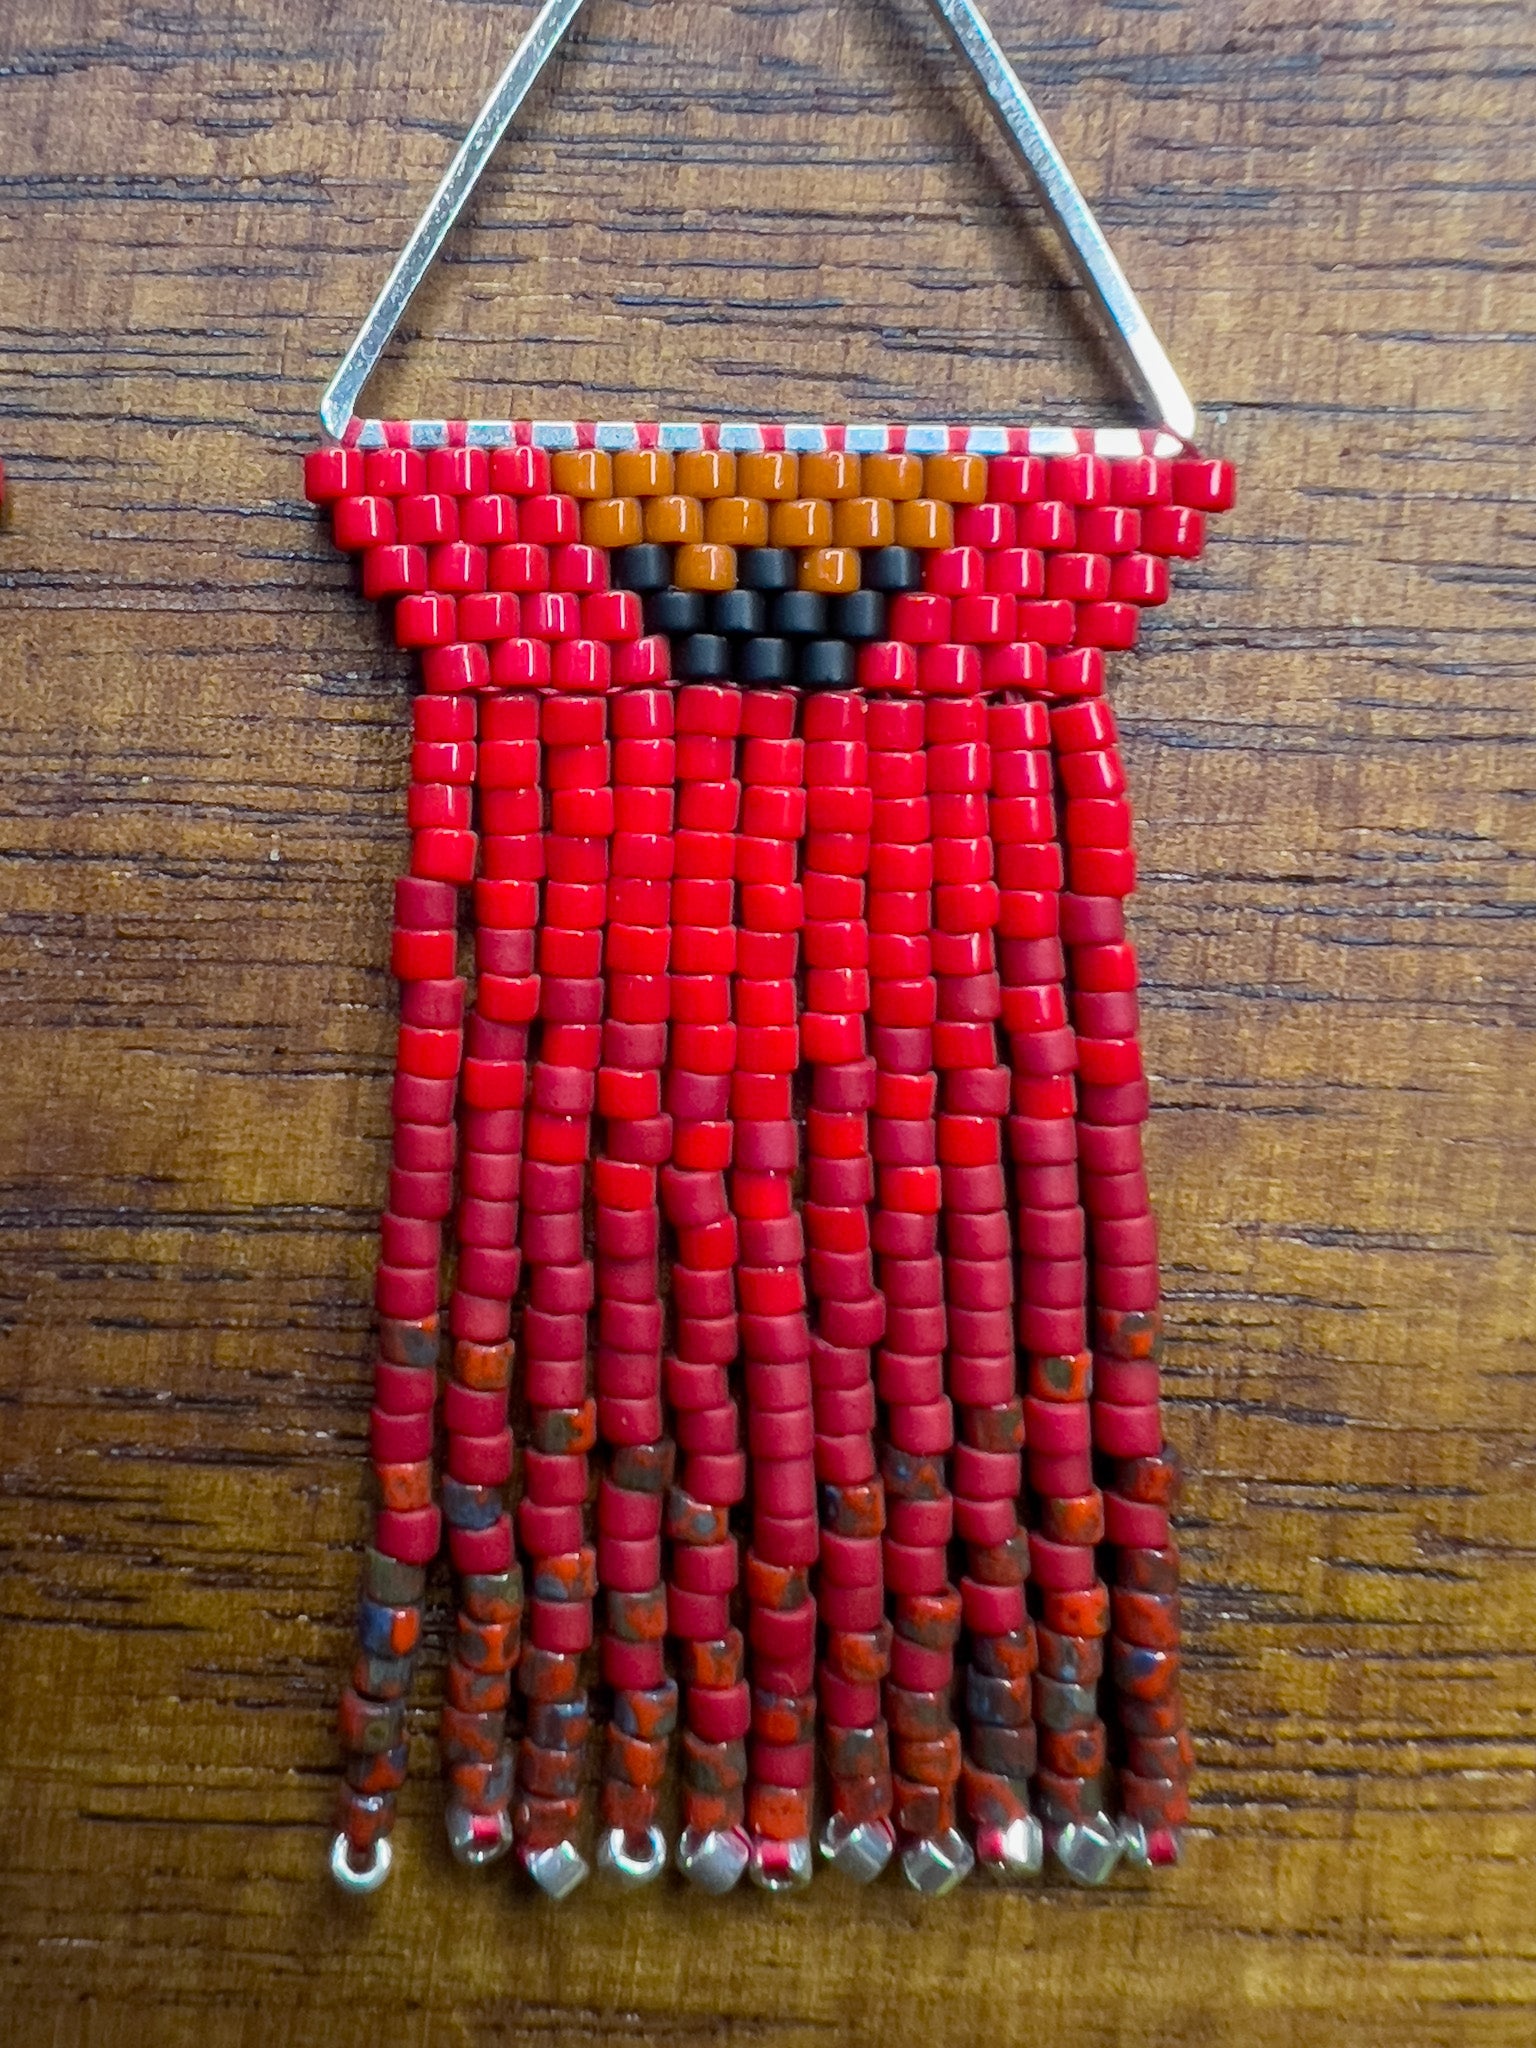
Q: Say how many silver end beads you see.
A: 11